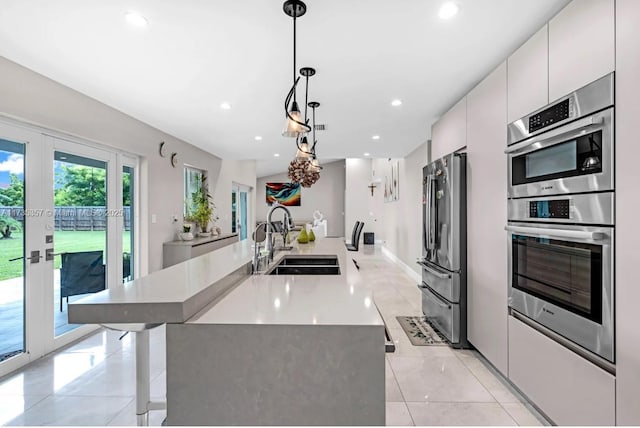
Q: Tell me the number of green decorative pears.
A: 2